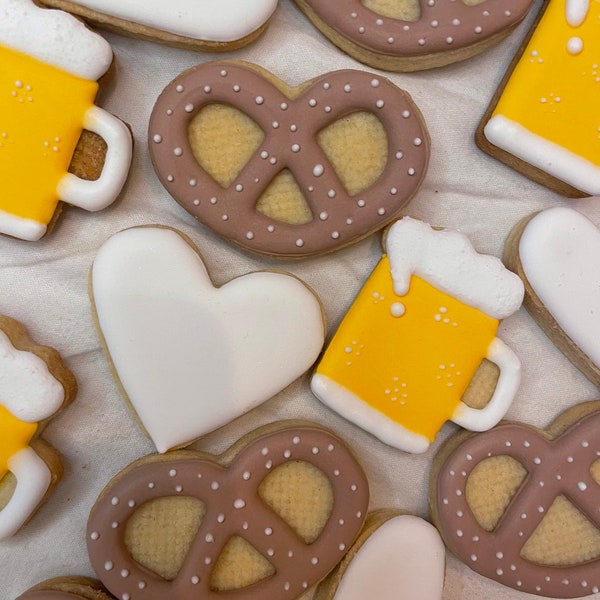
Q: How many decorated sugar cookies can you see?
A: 13